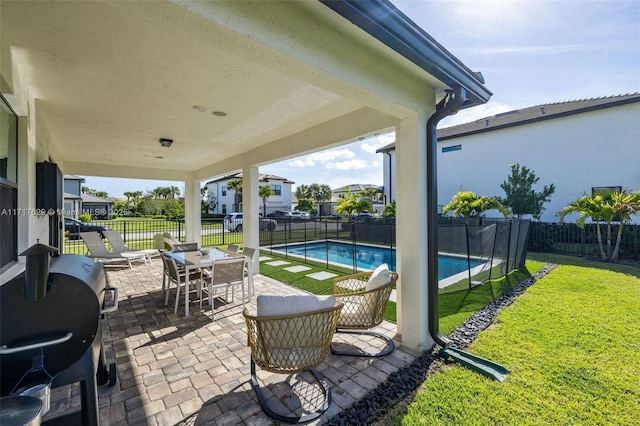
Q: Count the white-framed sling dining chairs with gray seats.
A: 6